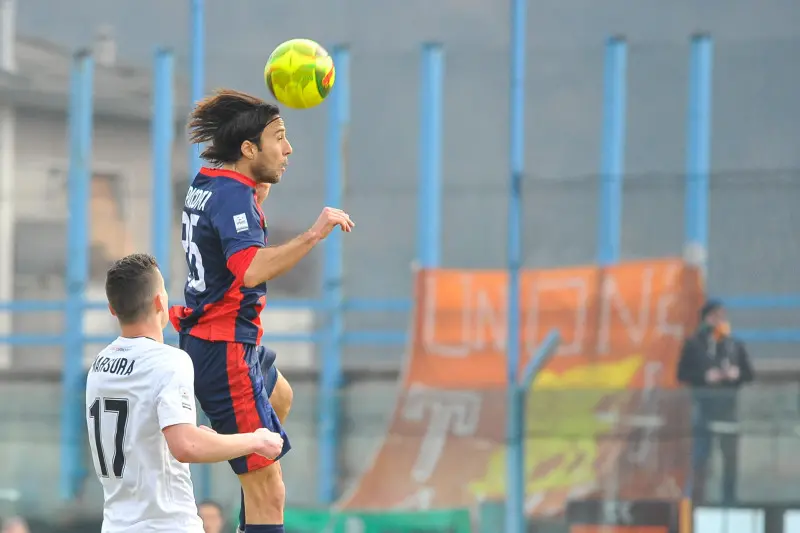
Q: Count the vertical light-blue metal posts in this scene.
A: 8